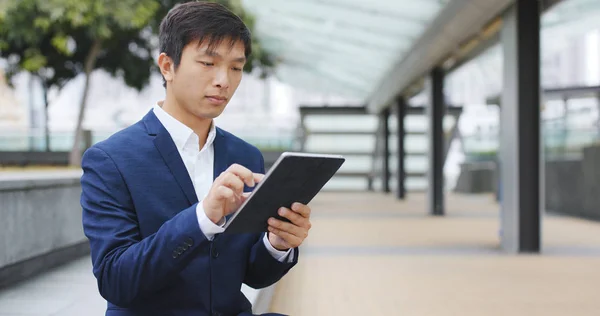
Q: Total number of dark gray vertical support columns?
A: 4